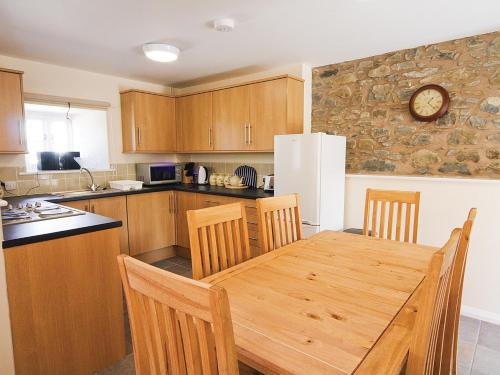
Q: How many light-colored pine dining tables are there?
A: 1